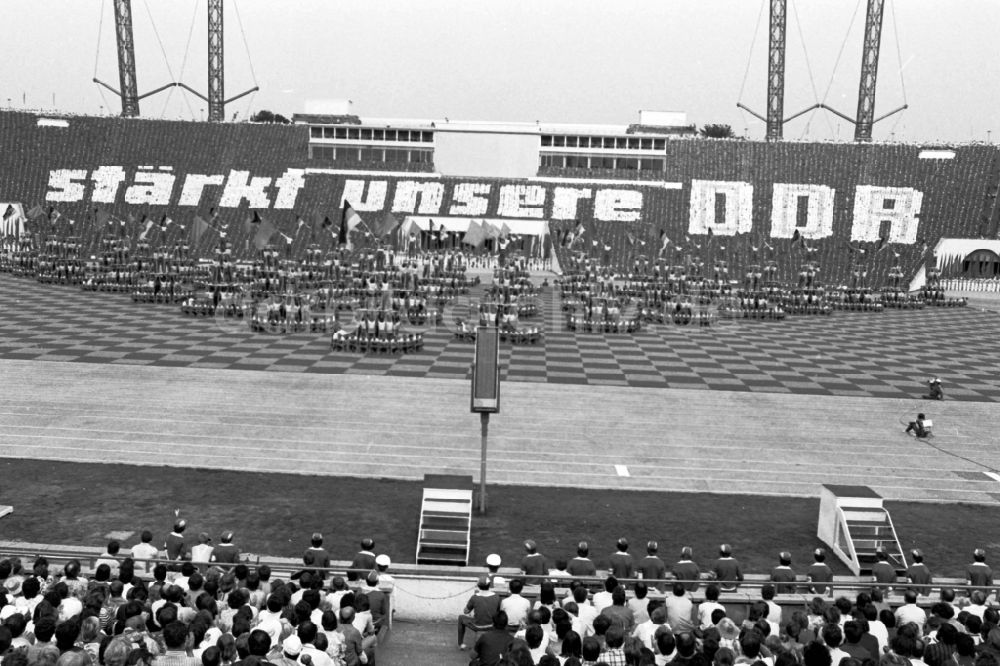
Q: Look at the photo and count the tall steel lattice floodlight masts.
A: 4